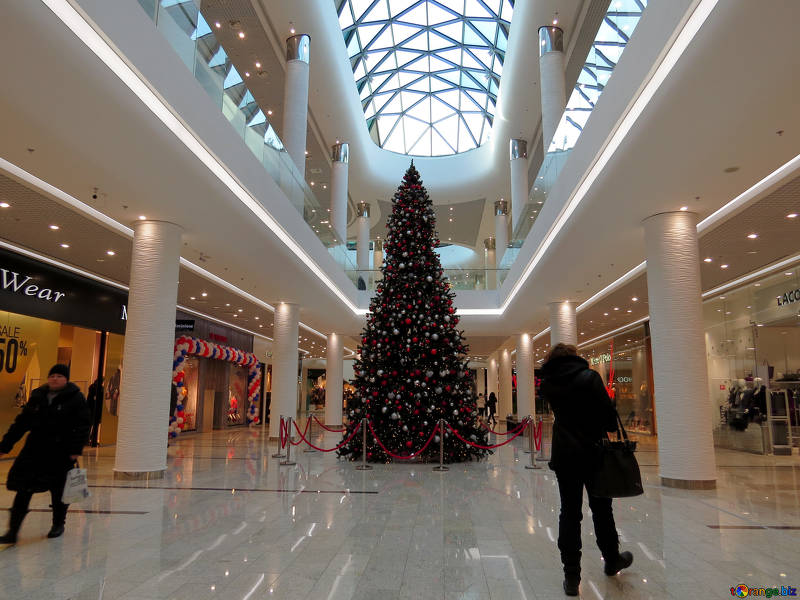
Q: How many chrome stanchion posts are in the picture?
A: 8